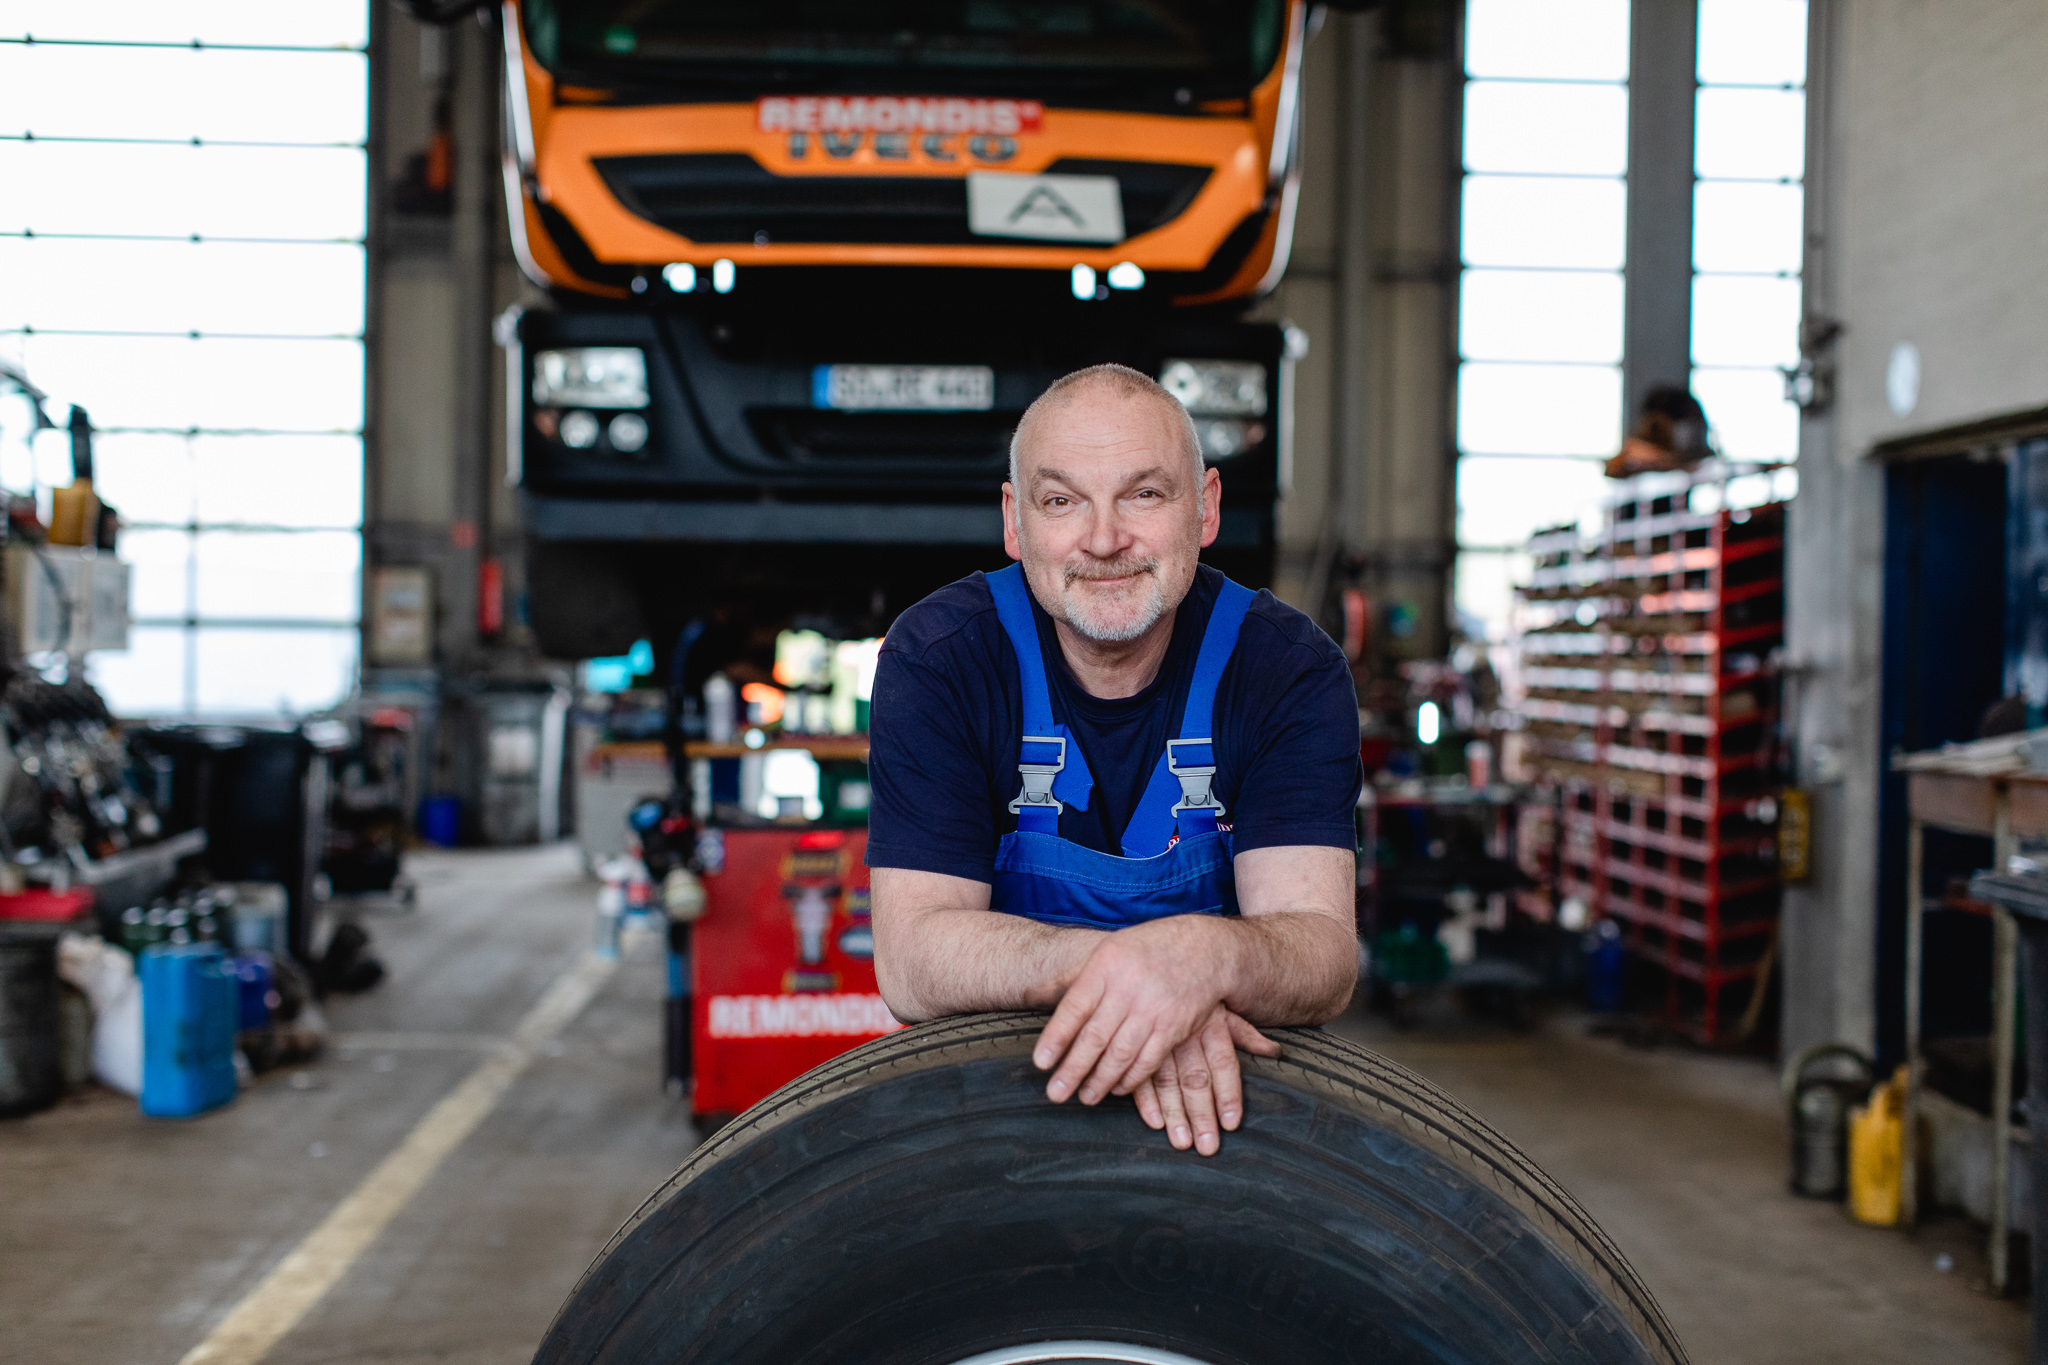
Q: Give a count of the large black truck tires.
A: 1